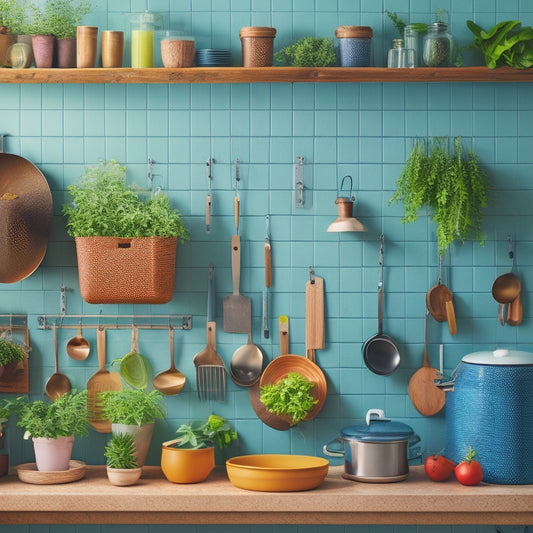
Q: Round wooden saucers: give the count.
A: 1